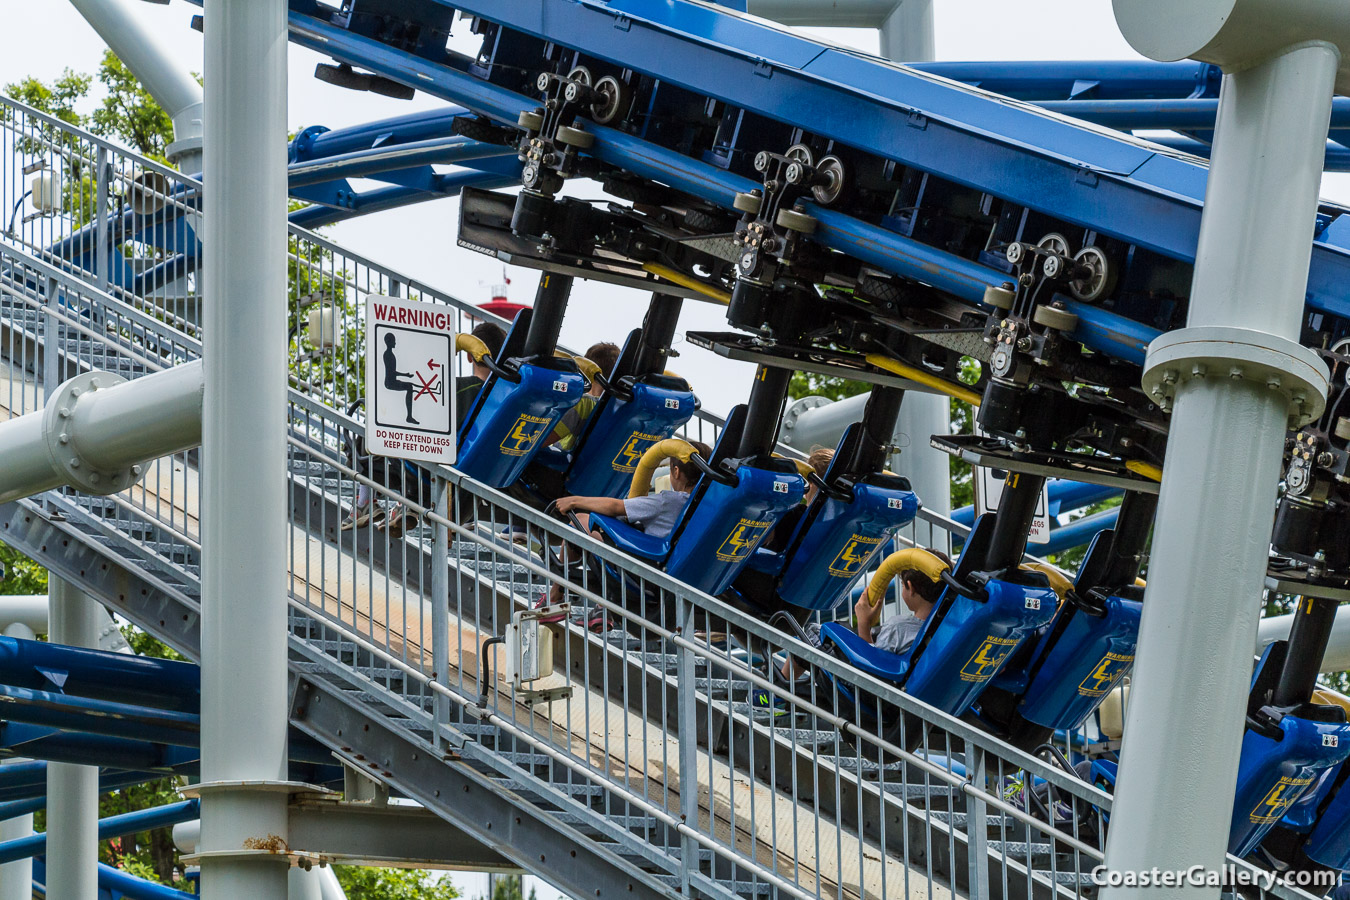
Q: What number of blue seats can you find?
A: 8